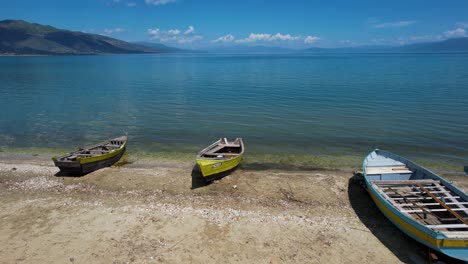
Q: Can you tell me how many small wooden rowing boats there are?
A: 3